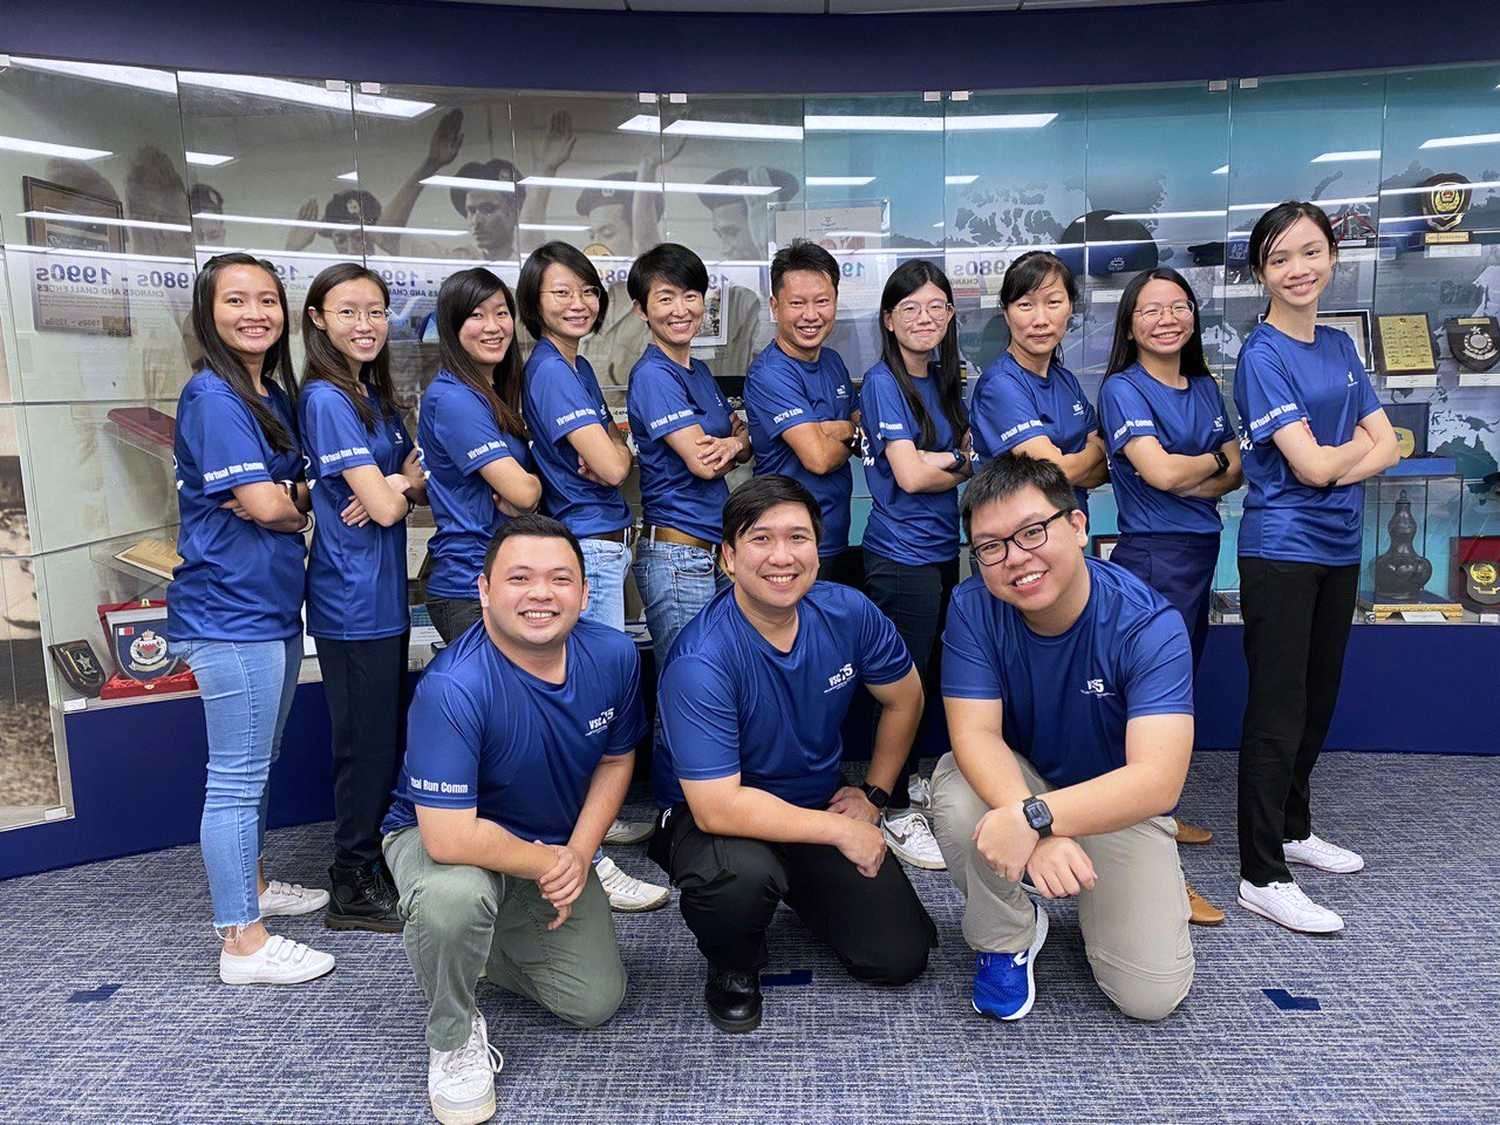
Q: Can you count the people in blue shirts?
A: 13